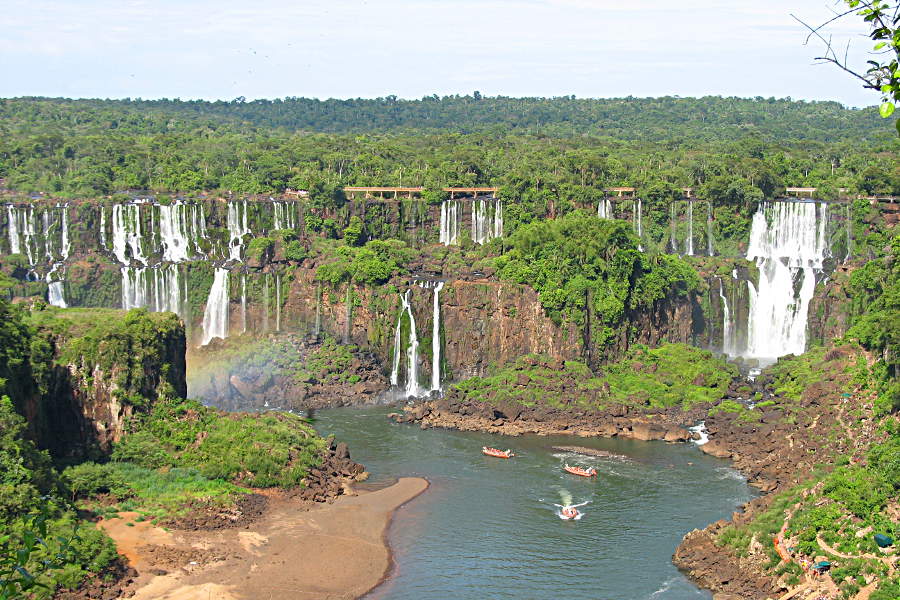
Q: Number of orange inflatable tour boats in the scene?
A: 3